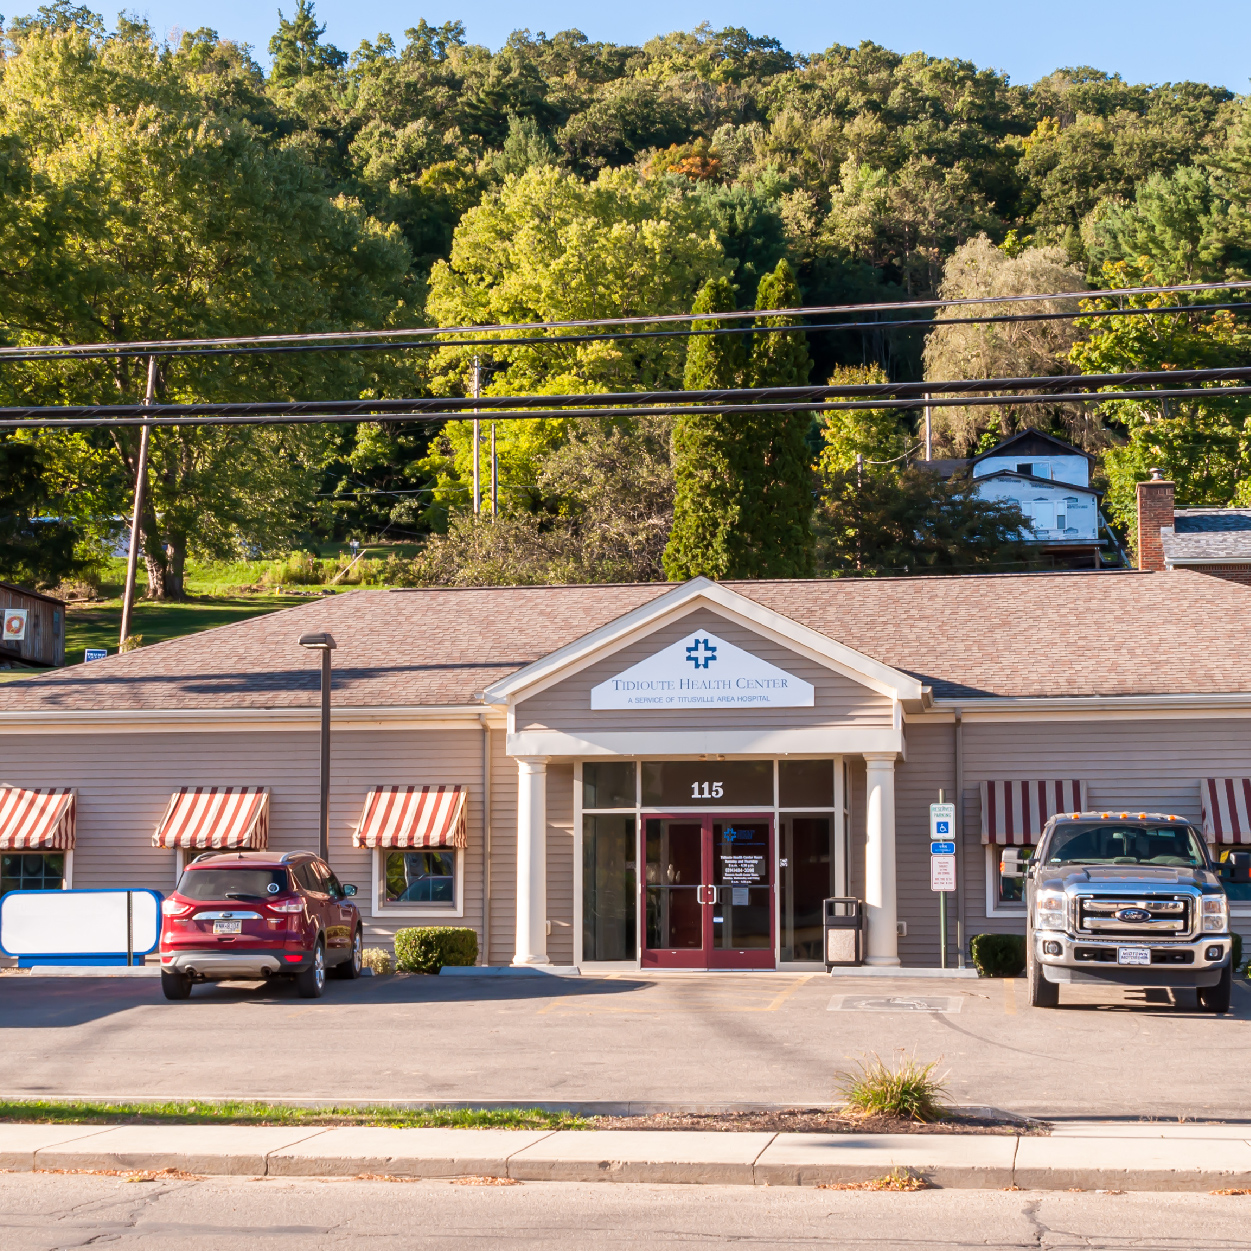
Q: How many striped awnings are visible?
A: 5